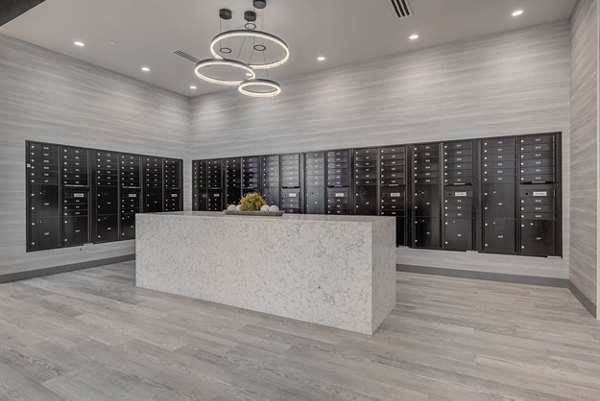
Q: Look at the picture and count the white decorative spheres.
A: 4